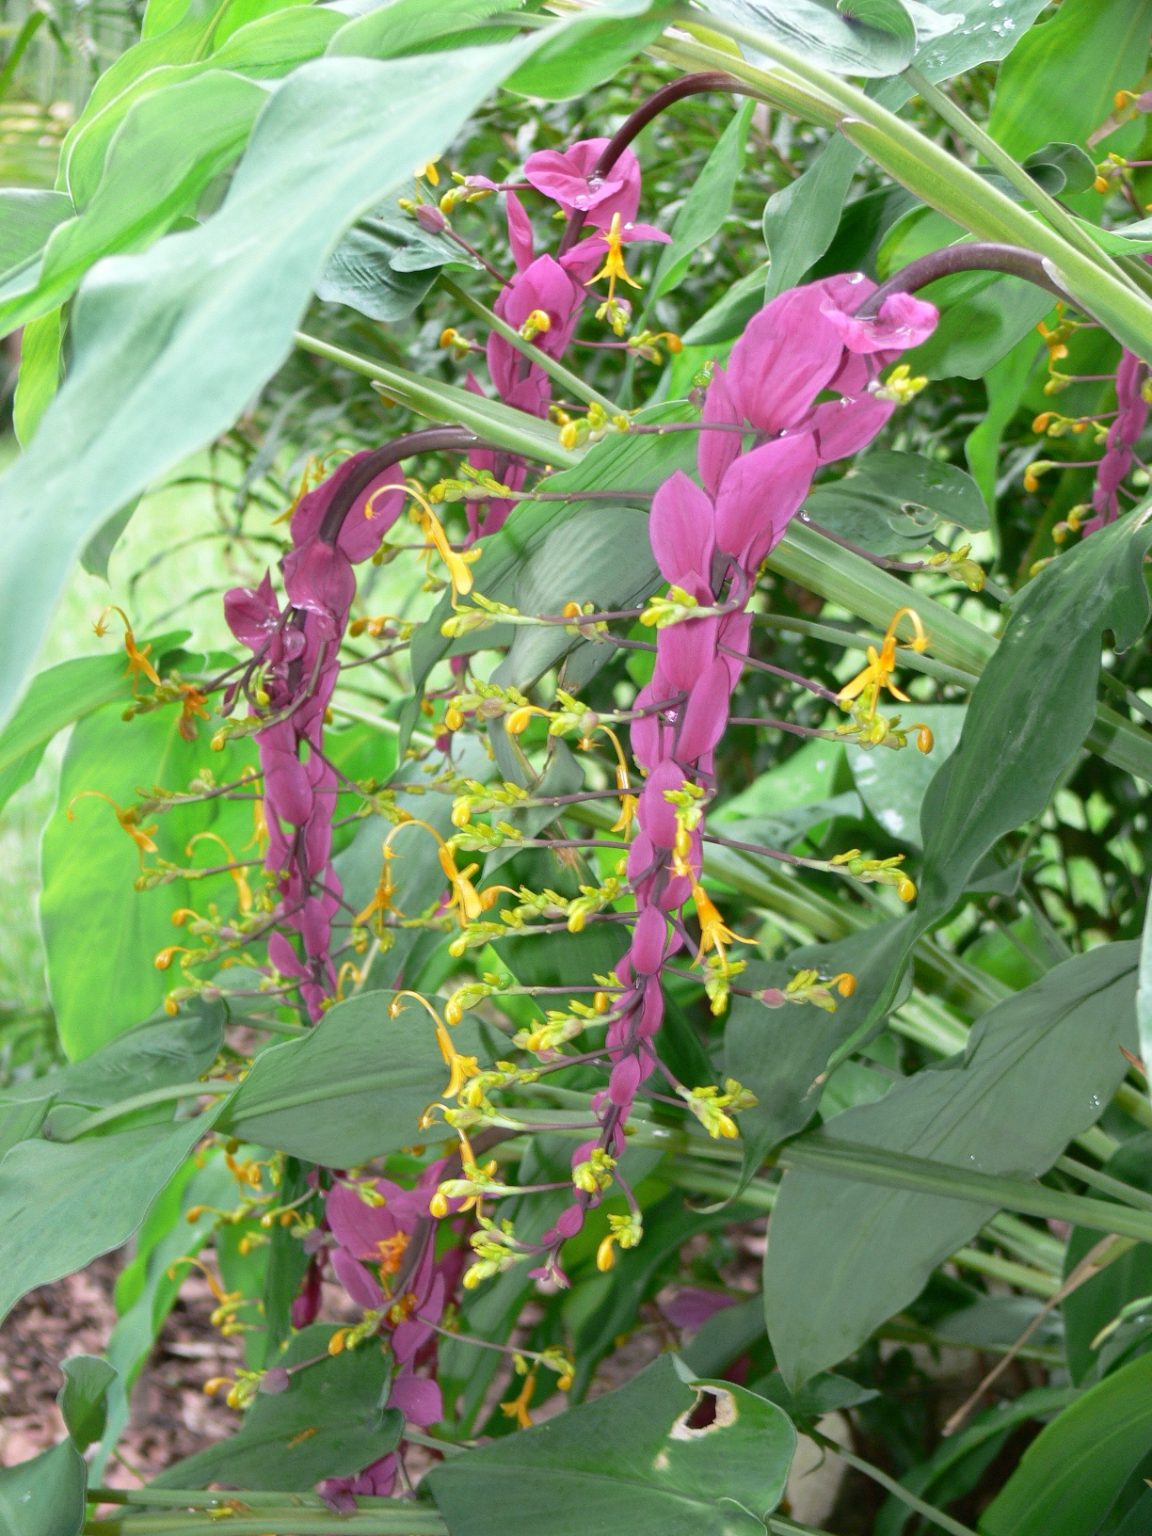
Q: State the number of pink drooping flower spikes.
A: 5